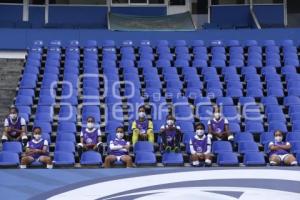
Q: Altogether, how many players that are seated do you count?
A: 9